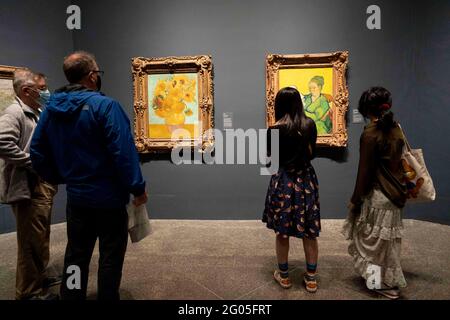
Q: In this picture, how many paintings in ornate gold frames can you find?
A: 2